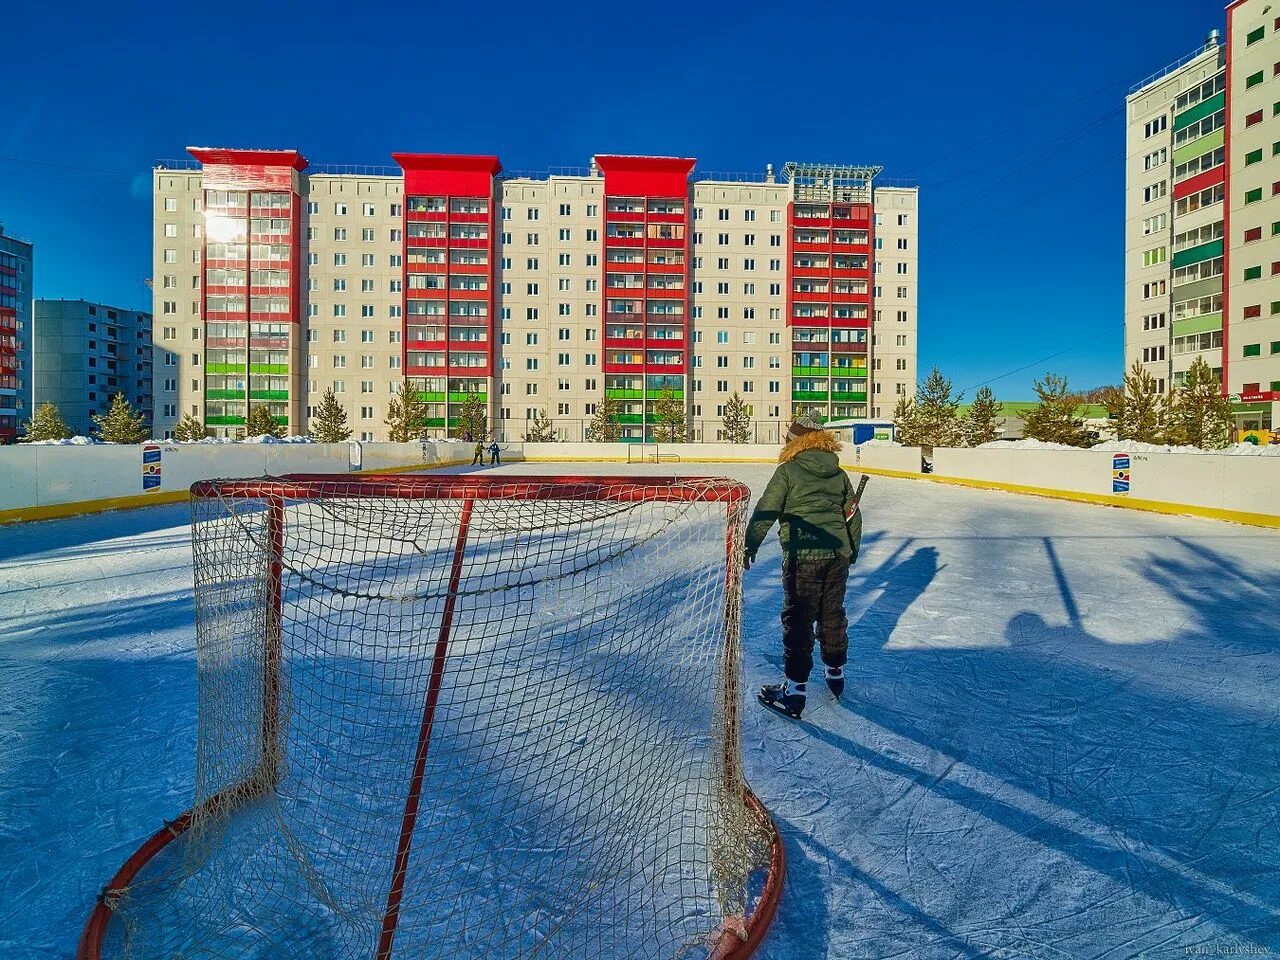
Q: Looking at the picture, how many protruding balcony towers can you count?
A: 4